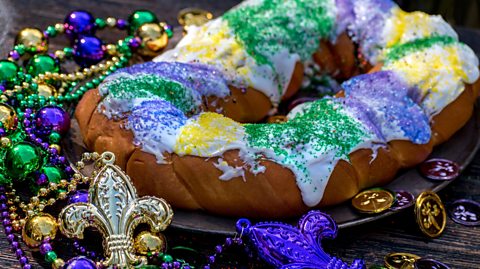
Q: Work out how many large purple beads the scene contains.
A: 5